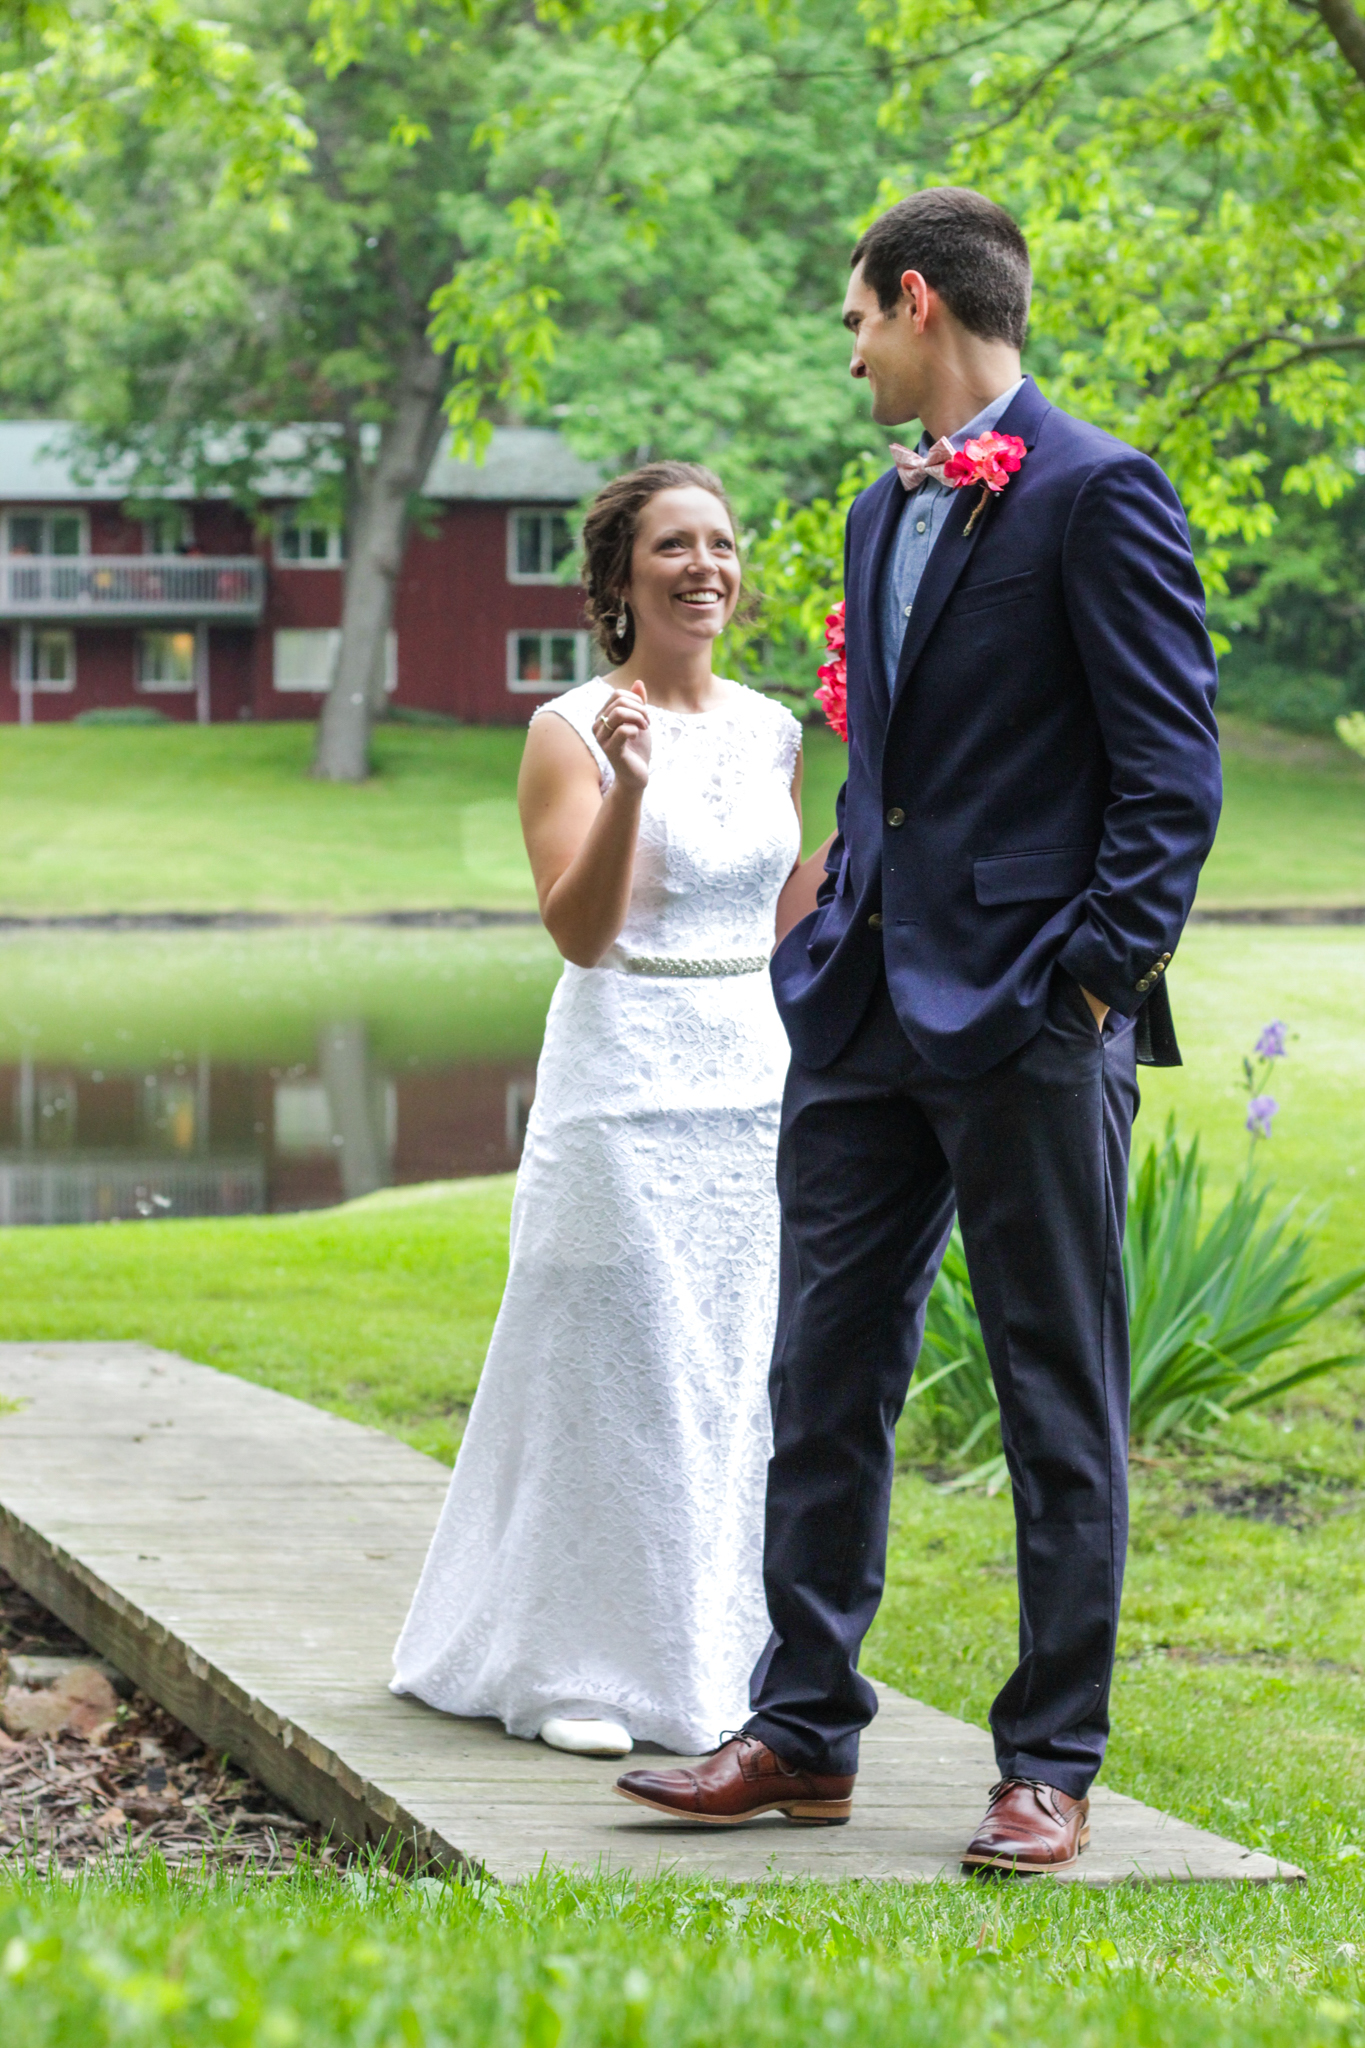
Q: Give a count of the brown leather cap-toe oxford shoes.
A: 2